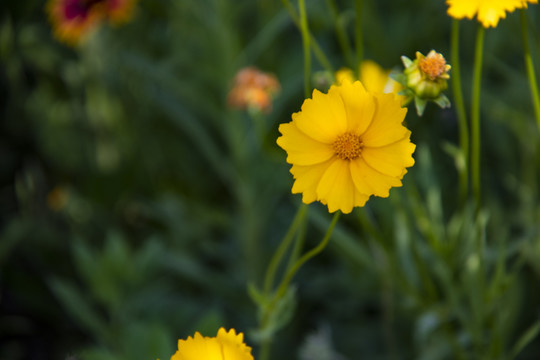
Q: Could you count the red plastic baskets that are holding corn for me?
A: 0